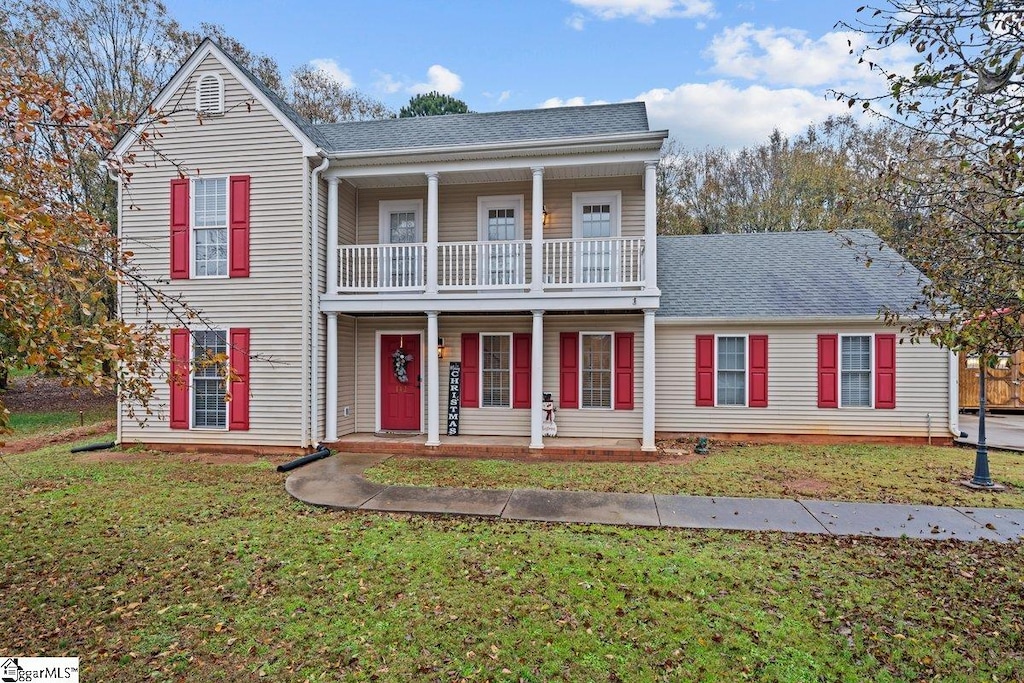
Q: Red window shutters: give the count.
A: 12